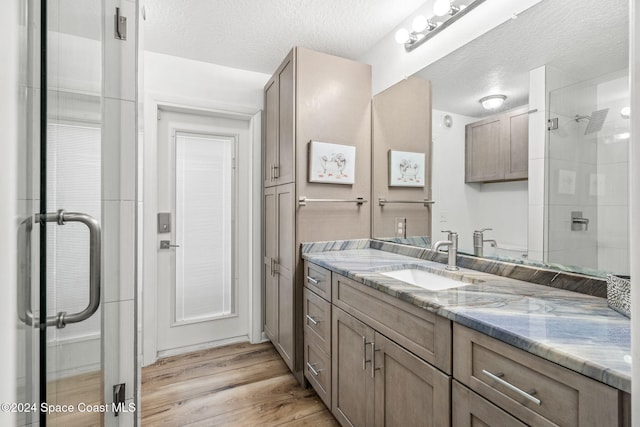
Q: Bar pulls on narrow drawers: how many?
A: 3